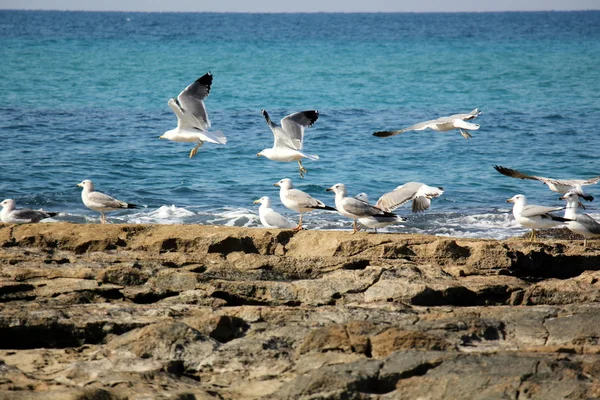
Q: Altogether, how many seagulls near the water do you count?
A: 13